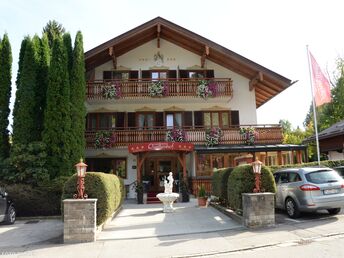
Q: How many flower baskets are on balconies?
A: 7